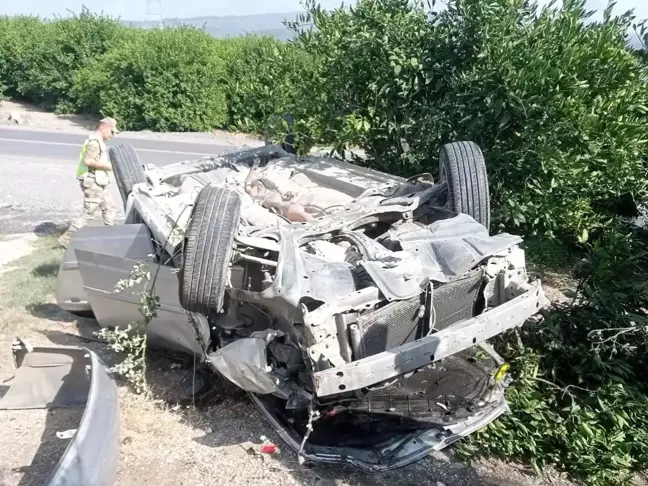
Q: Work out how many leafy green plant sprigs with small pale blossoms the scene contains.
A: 1